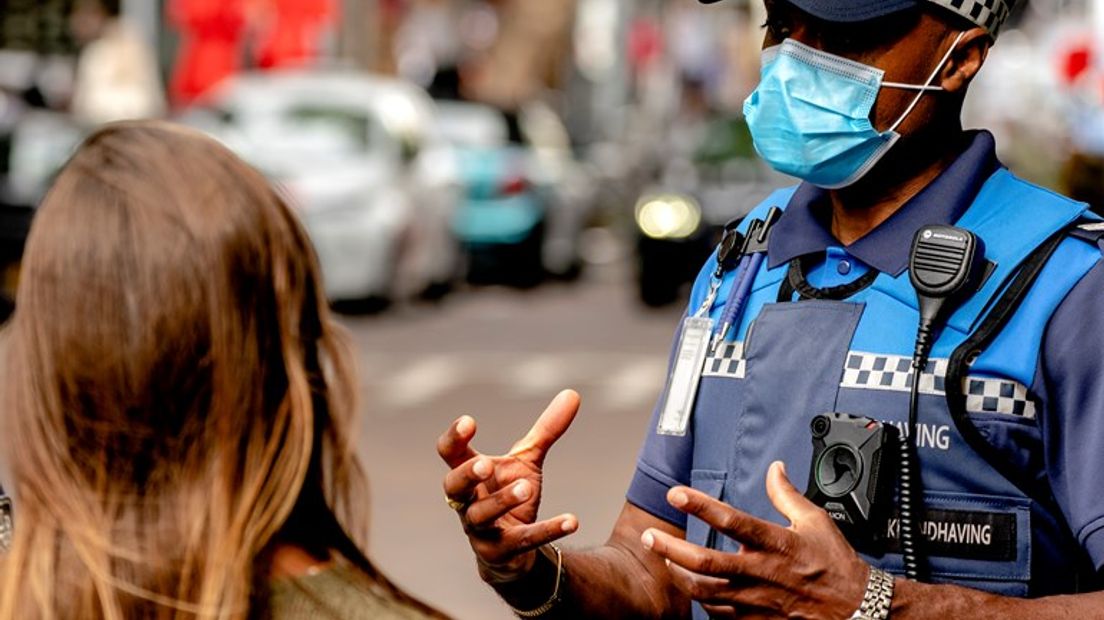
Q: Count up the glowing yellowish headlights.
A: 1